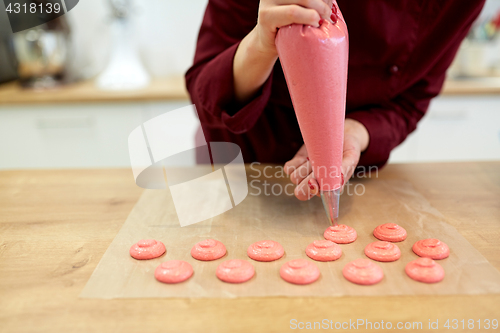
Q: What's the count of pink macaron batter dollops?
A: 13